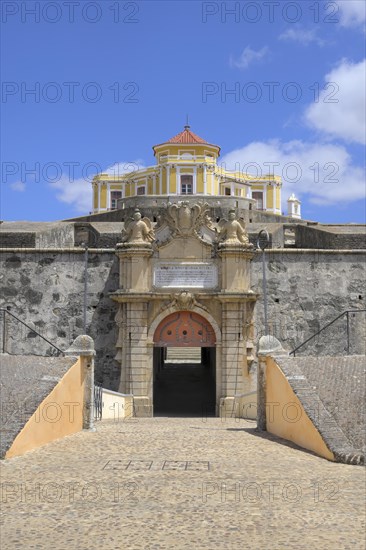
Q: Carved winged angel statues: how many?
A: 2